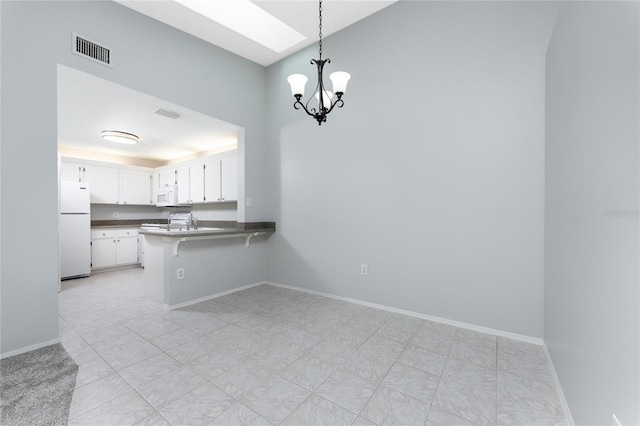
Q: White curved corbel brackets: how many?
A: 2